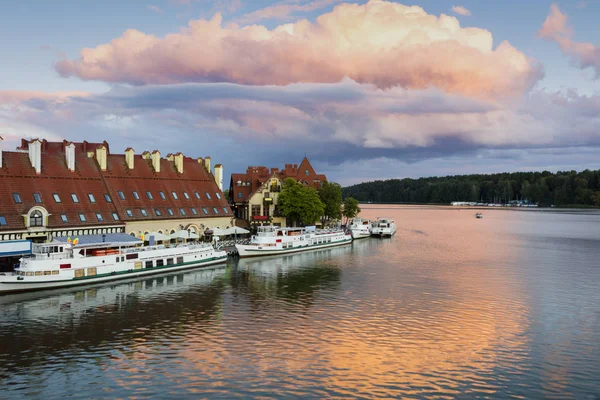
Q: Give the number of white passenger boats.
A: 4